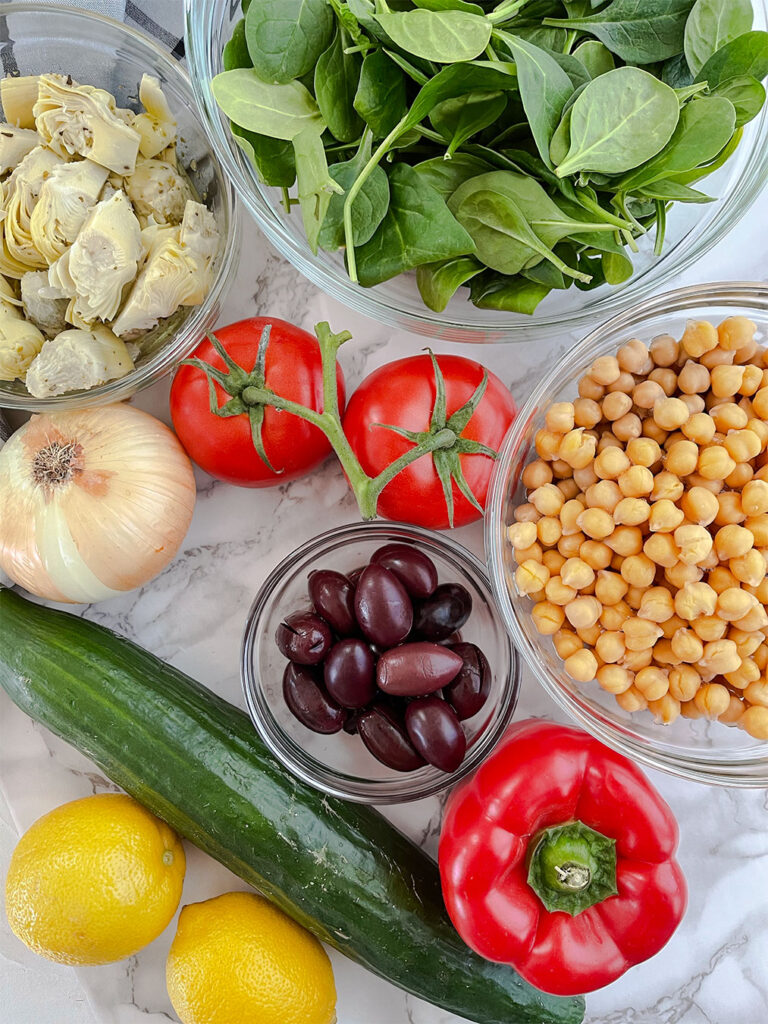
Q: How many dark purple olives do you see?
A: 11